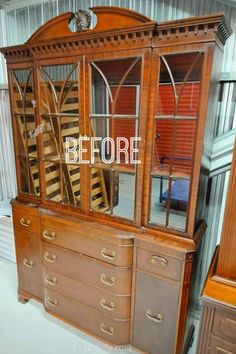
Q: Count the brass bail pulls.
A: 12